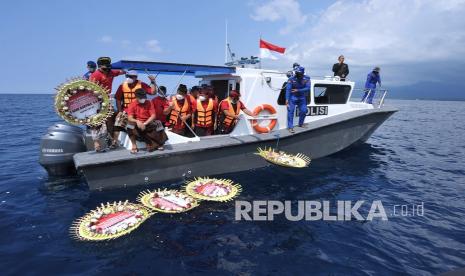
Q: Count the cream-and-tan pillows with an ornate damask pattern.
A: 0